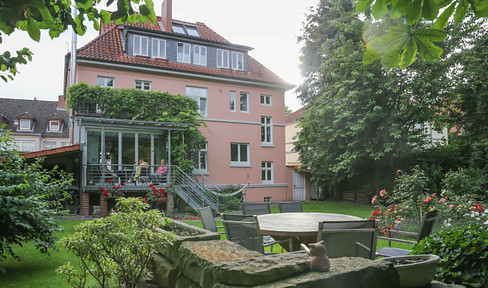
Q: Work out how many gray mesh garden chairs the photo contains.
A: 6